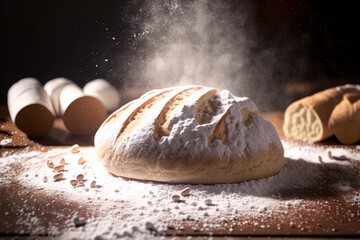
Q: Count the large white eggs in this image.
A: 0